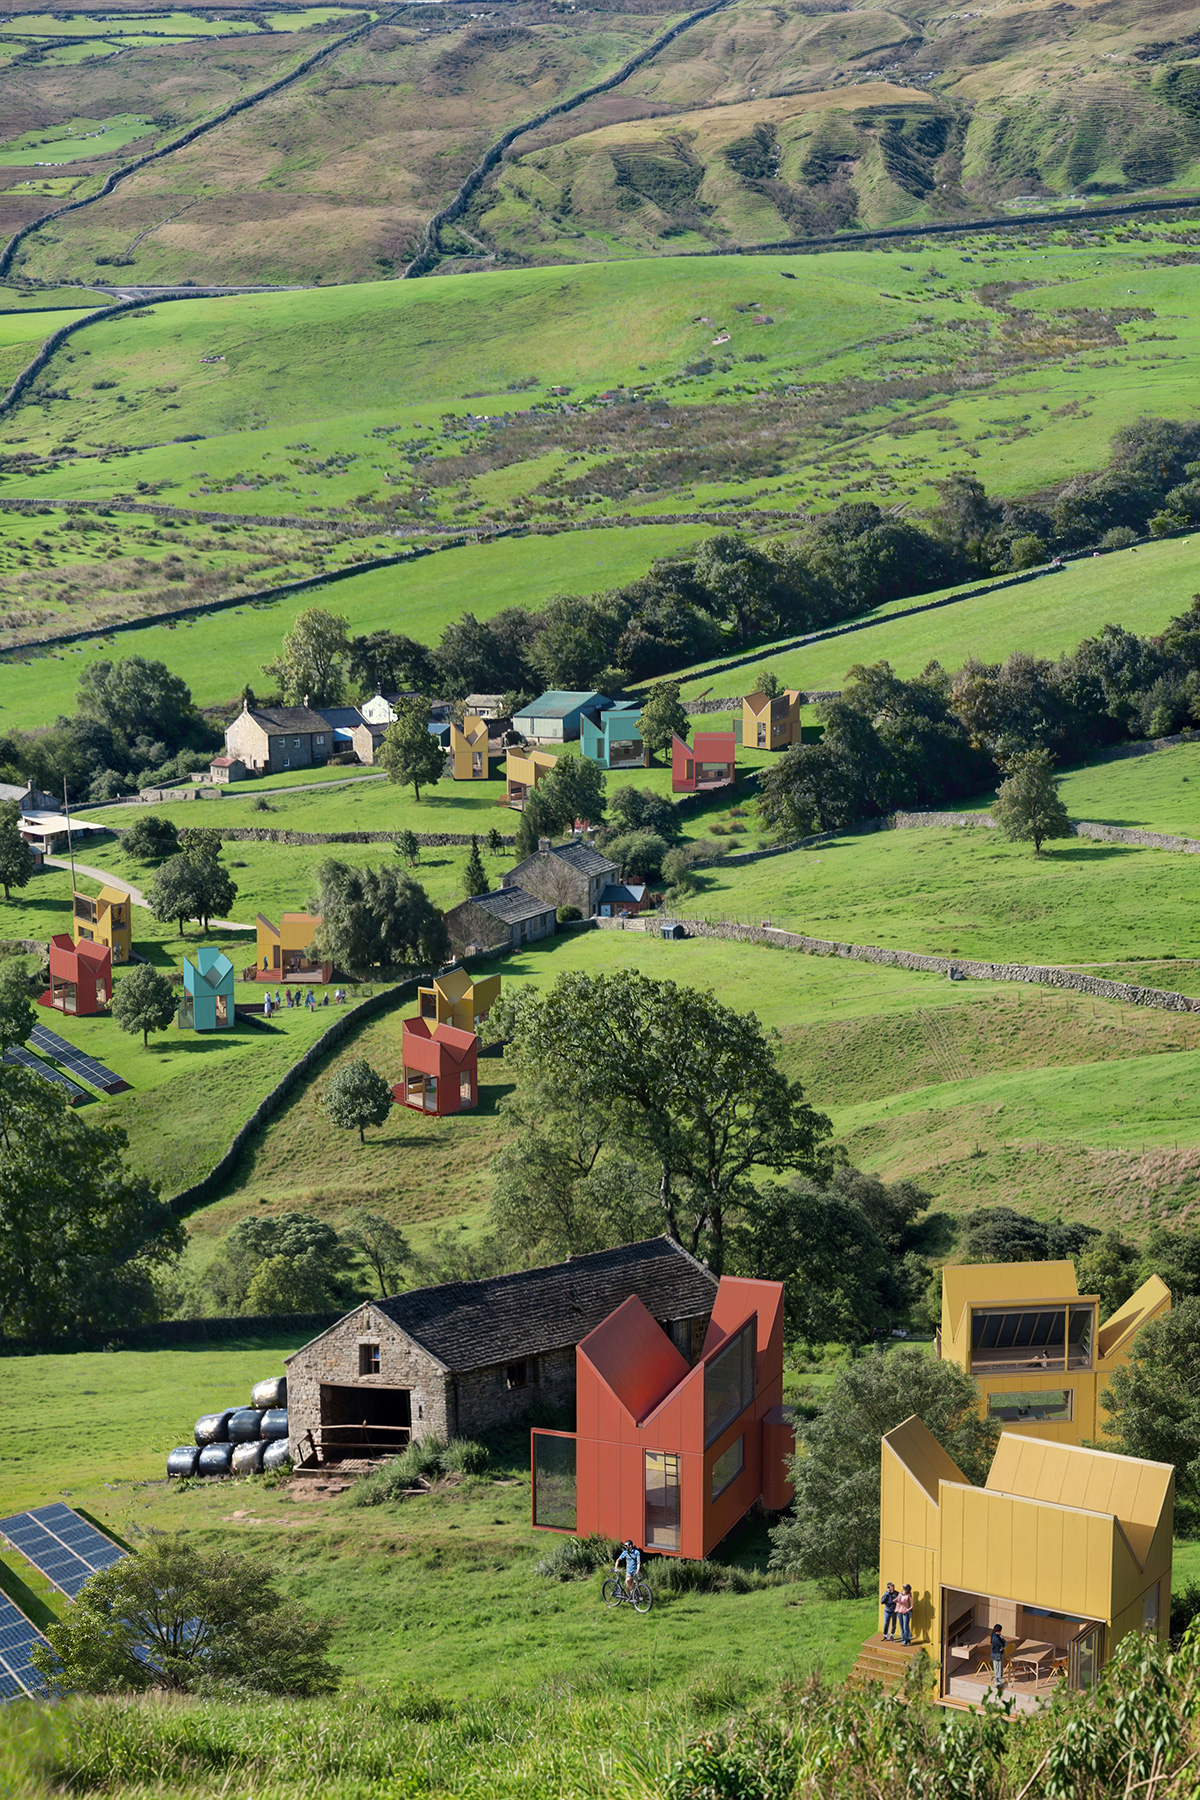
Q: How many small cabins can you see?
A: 14